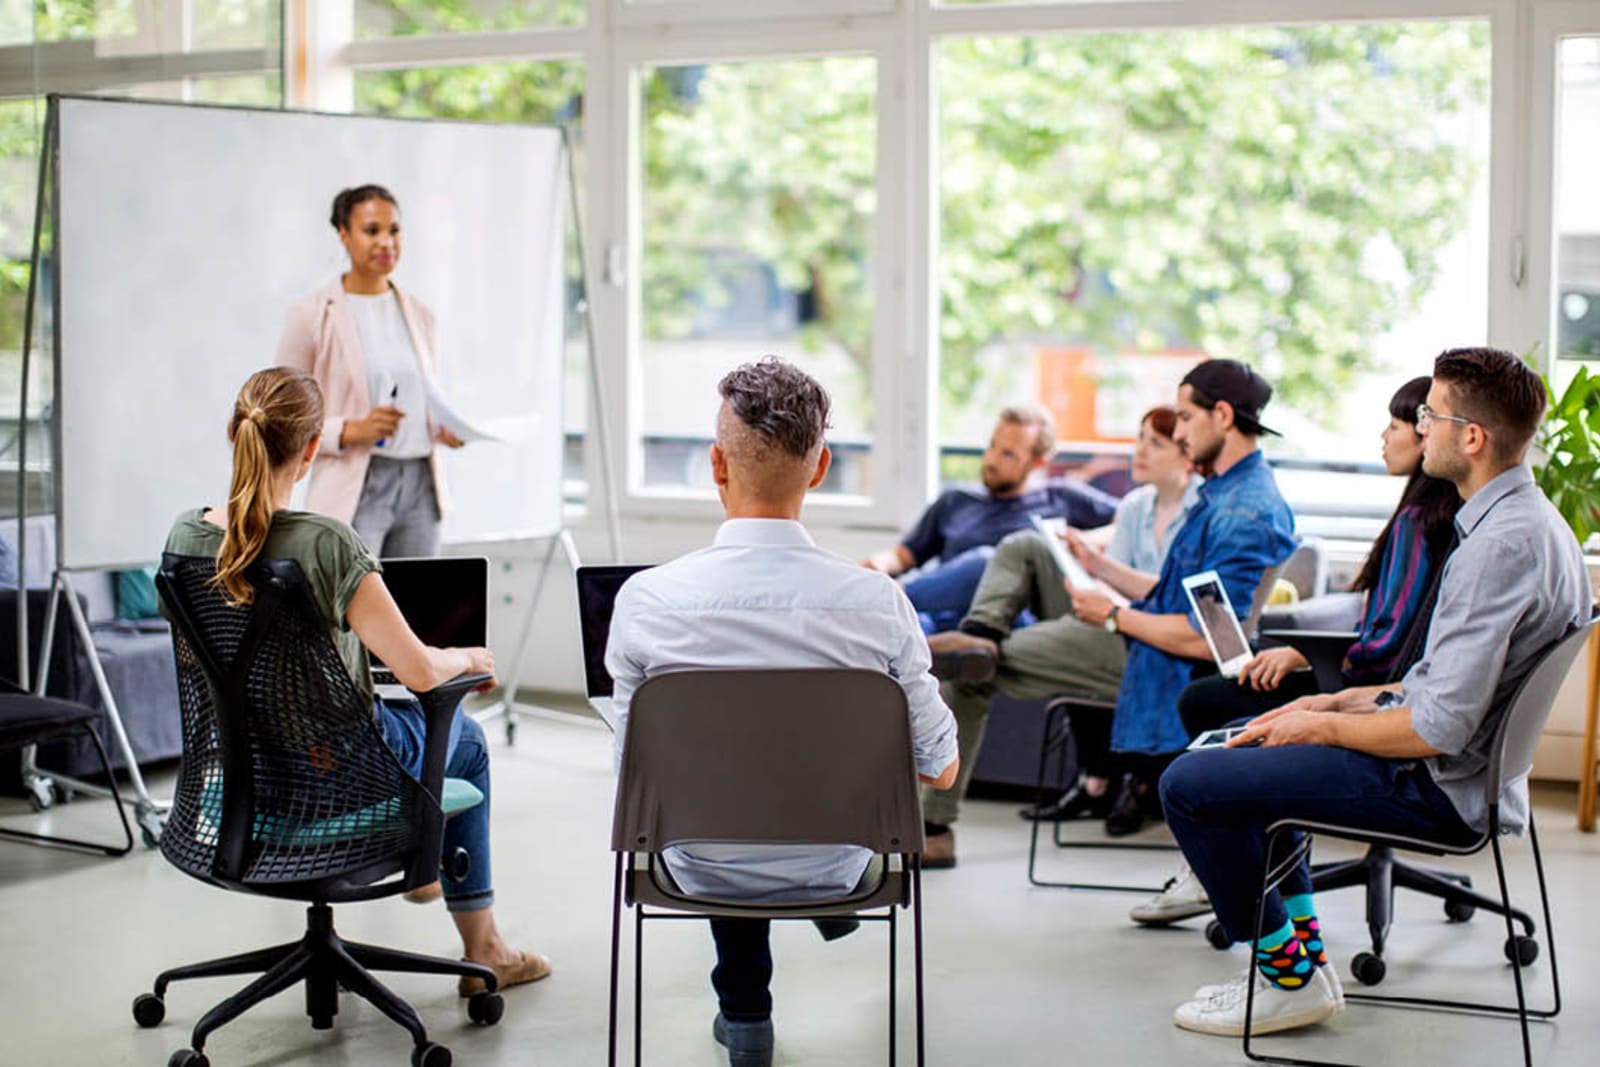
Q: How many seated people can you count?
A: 7